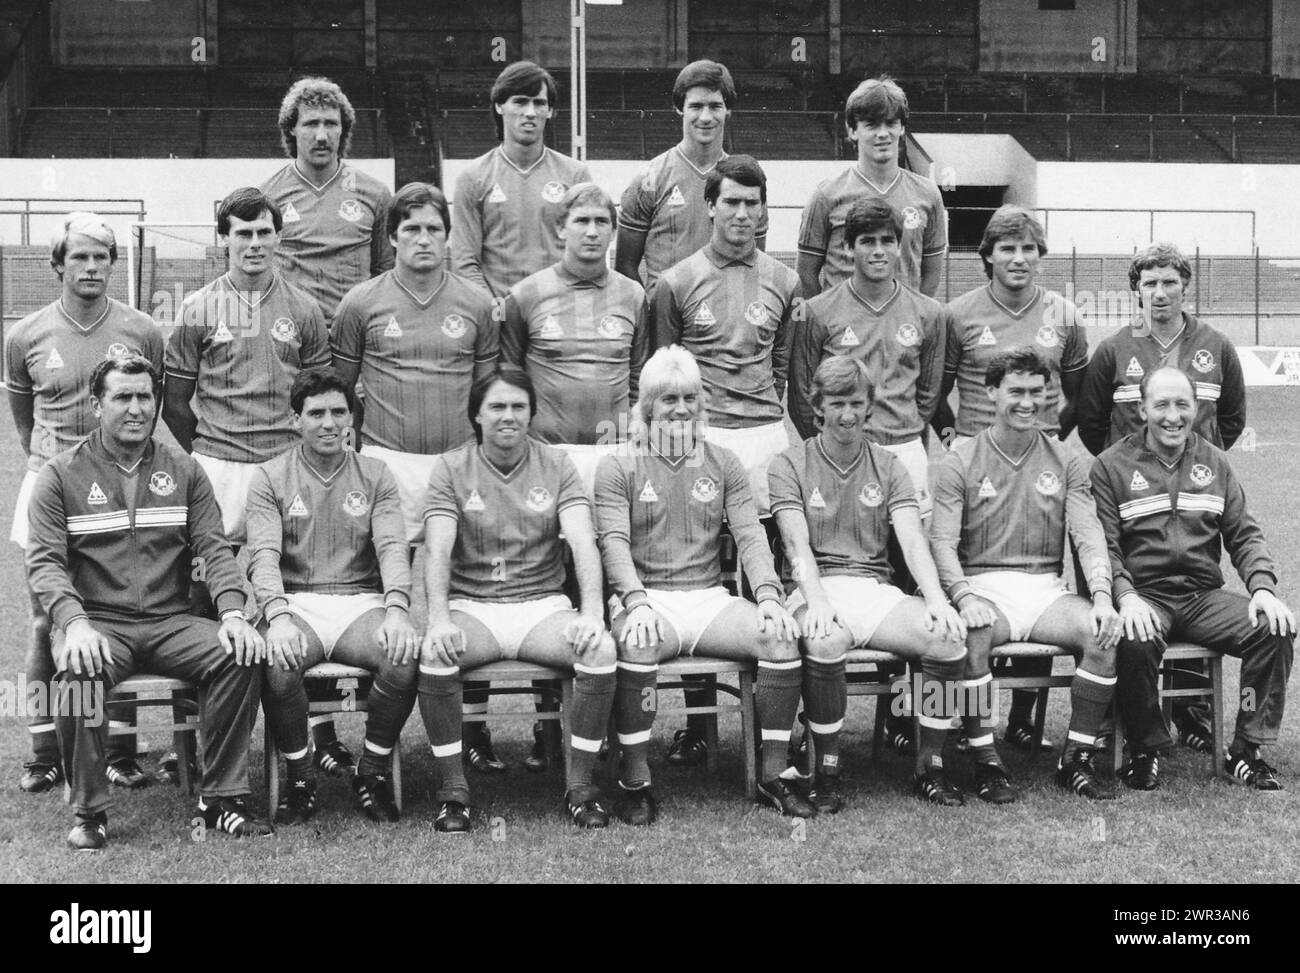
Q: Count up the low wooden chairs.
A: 7